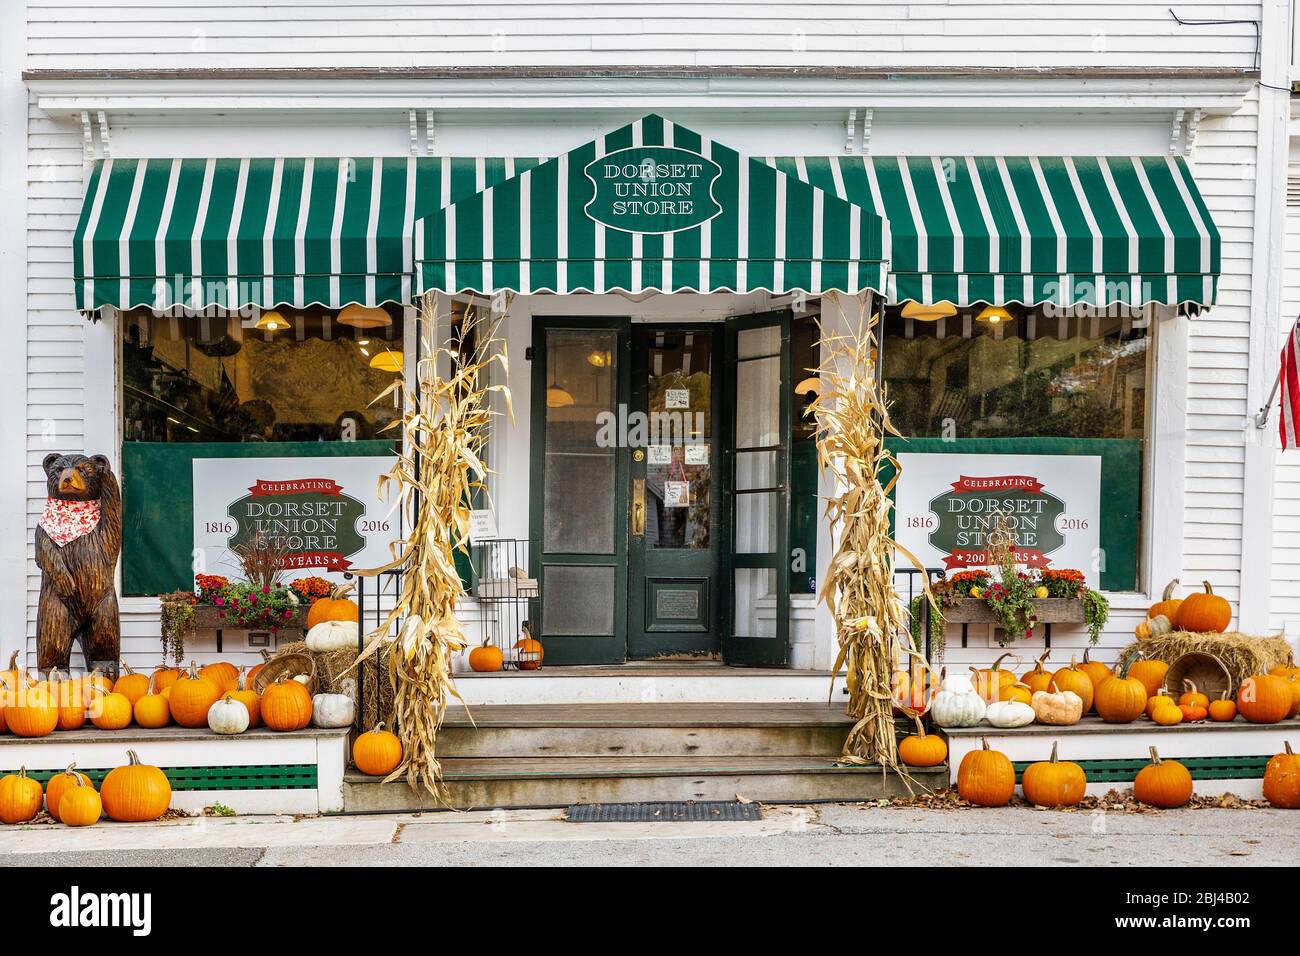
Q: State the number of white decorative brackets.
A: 8